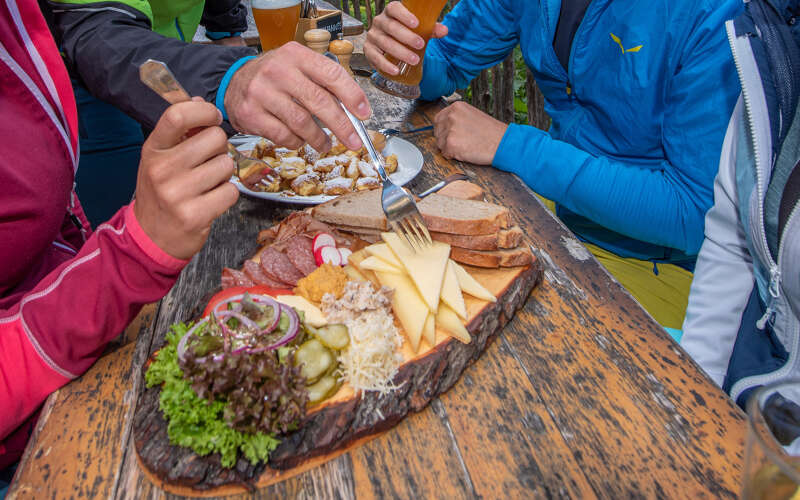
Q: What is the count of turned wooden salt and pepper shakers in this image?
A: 2